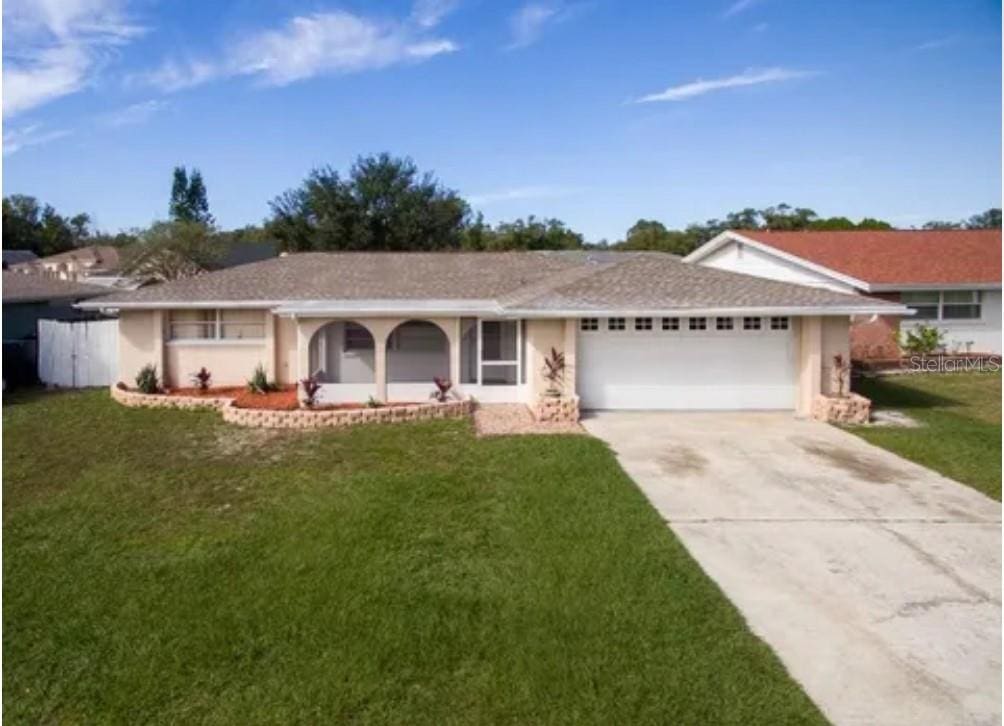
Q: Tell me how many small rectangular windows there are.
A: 8